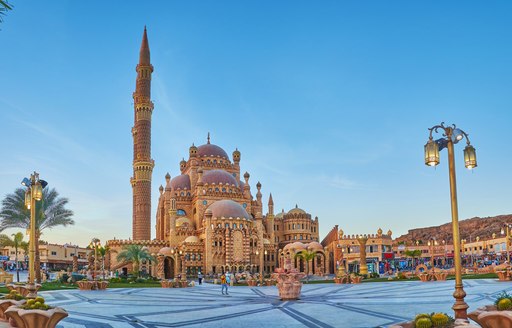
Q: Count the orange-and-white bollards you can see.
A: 0